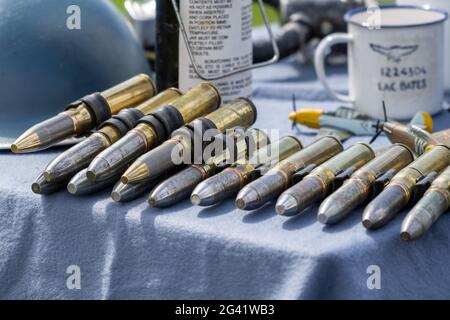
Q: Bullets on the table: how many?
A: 14